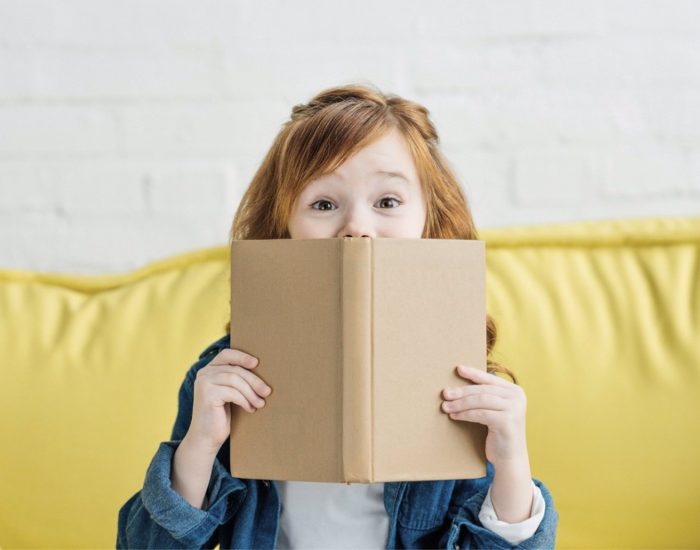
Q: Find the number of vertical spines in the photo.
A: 1